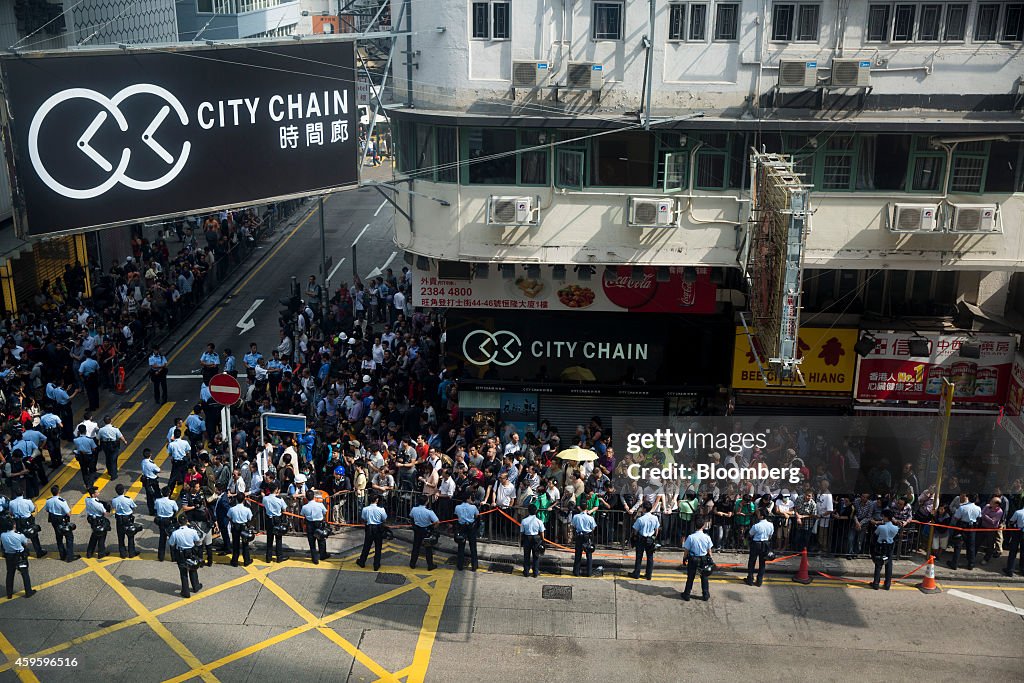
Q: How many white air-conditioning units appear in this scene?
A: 8